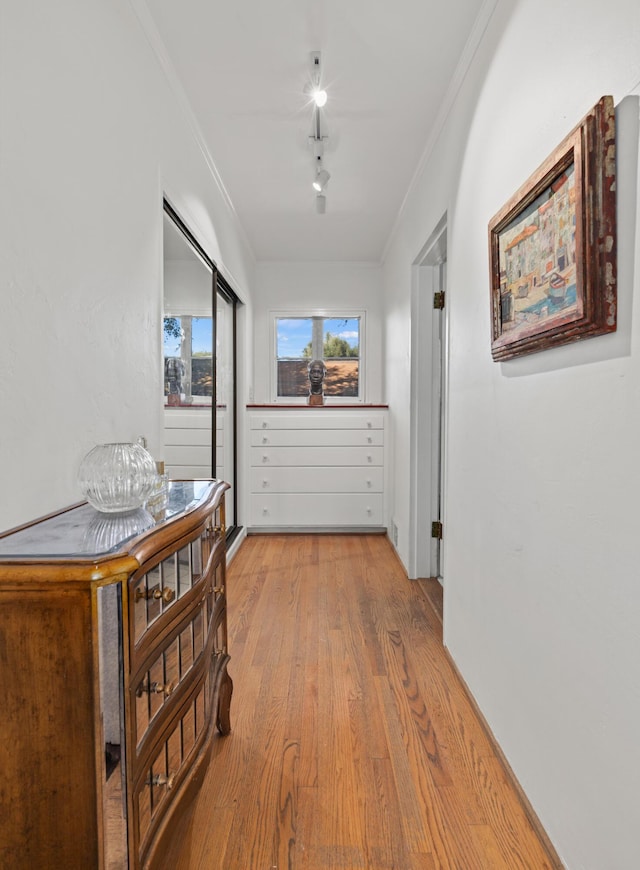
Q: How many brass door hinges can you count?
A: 2